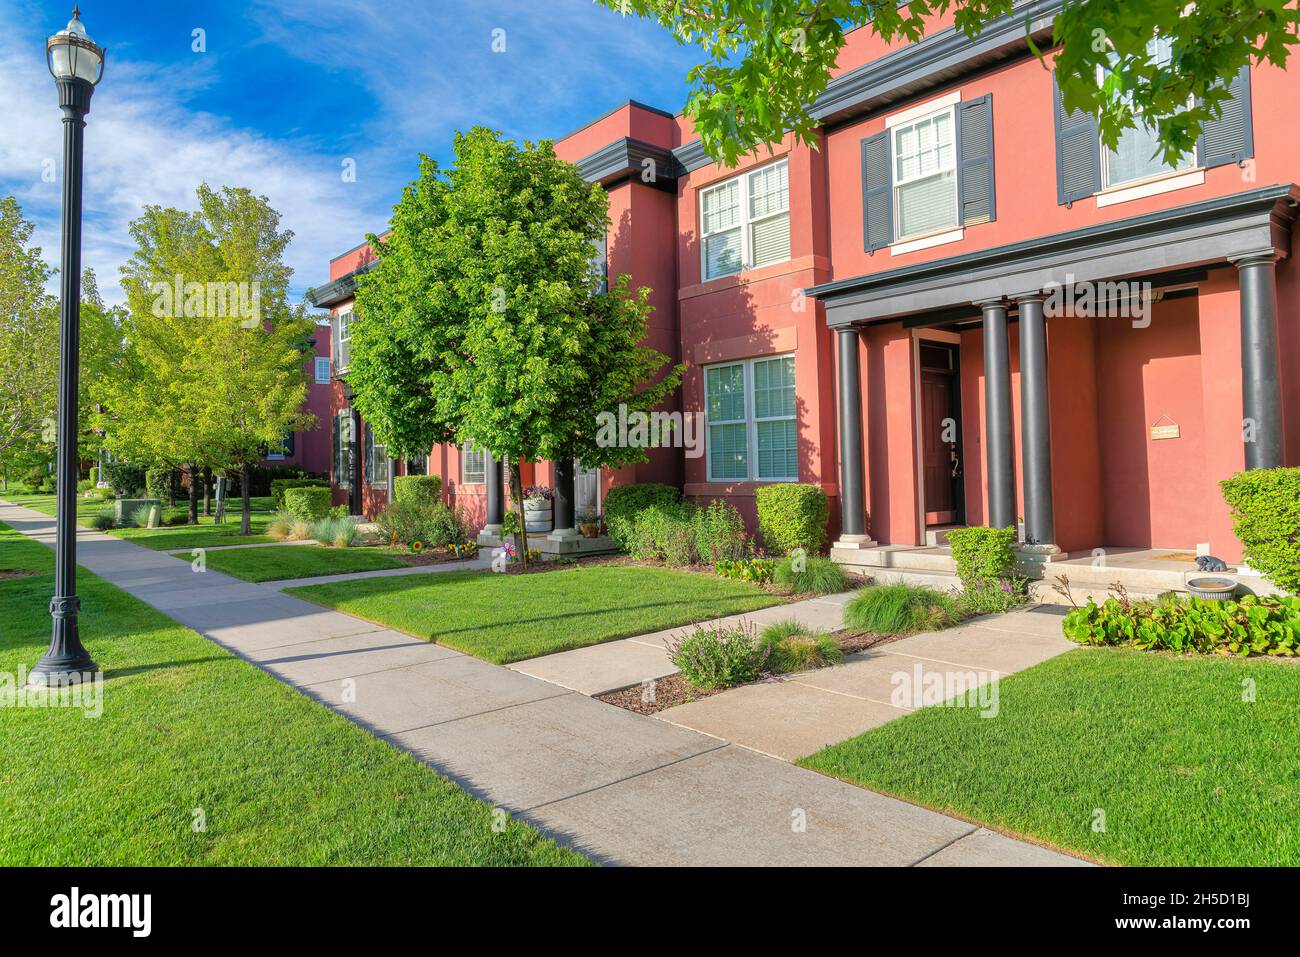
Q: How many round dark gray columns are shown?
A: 8